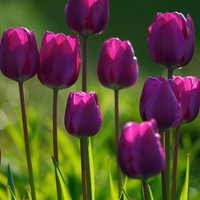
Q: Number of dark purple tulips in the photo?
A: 9